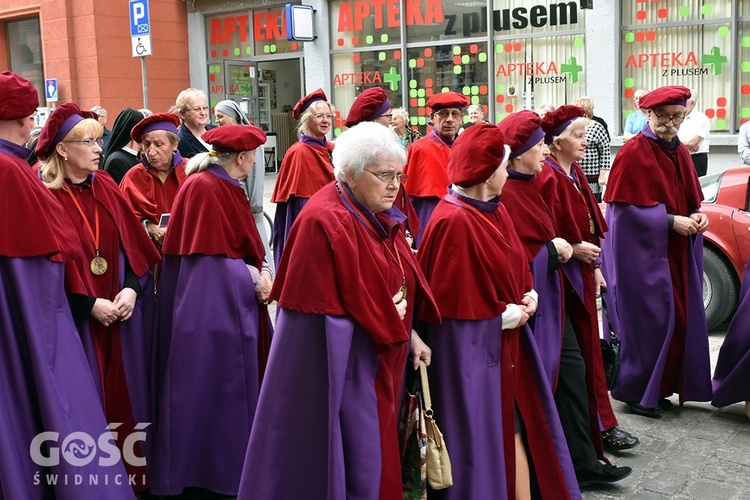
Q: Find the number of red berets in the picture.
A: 11